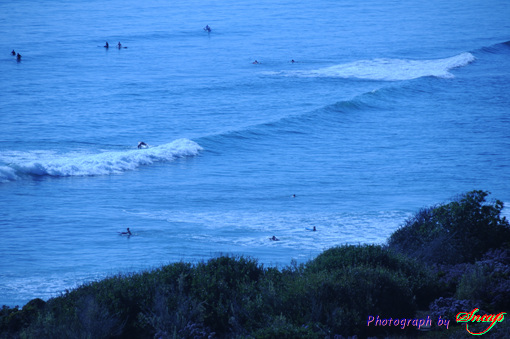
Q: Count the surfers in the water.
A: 12